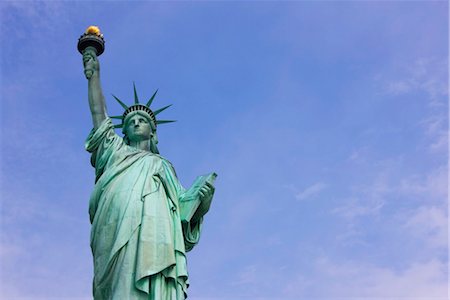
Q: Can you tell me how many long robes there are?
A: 1